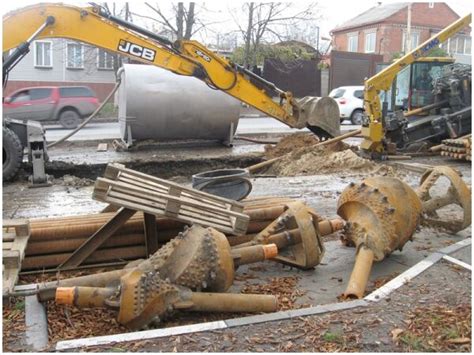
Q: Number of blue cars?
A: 0